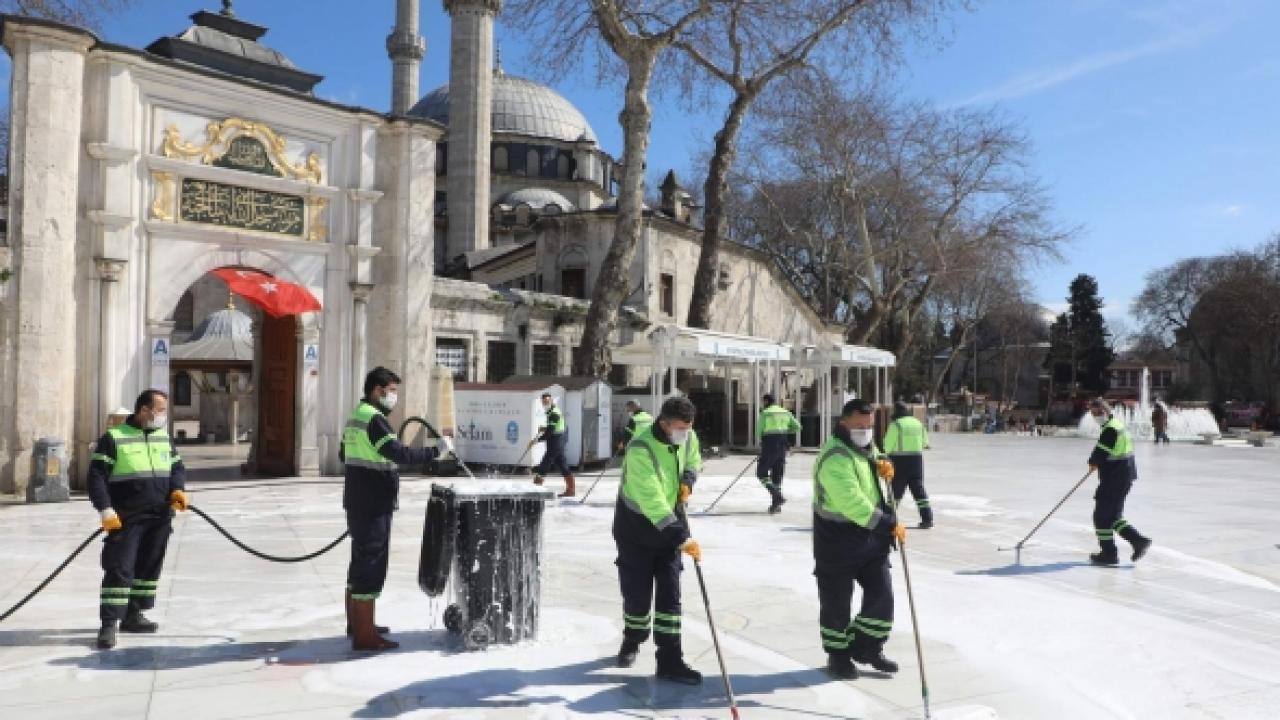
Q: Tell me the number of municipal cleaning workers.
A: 9